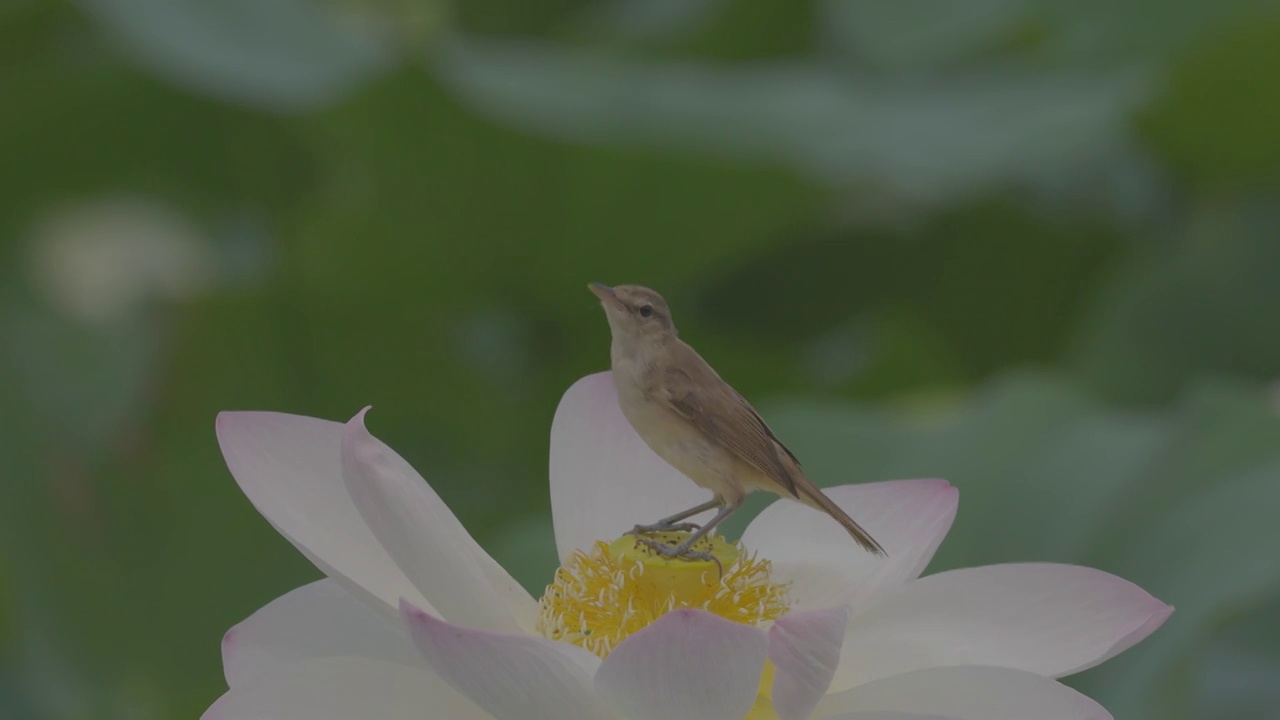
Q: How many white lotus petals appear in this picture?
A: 11